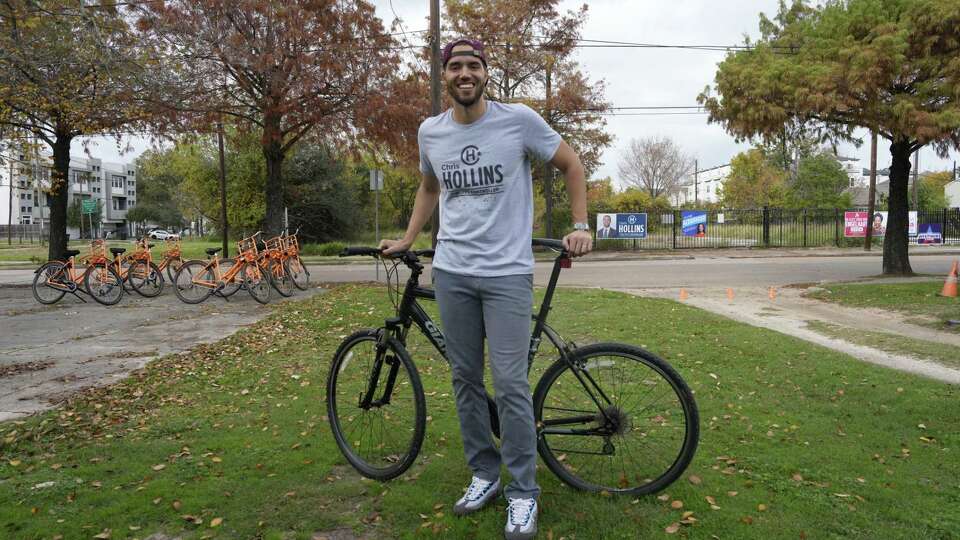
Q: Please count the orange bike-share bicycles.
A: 6